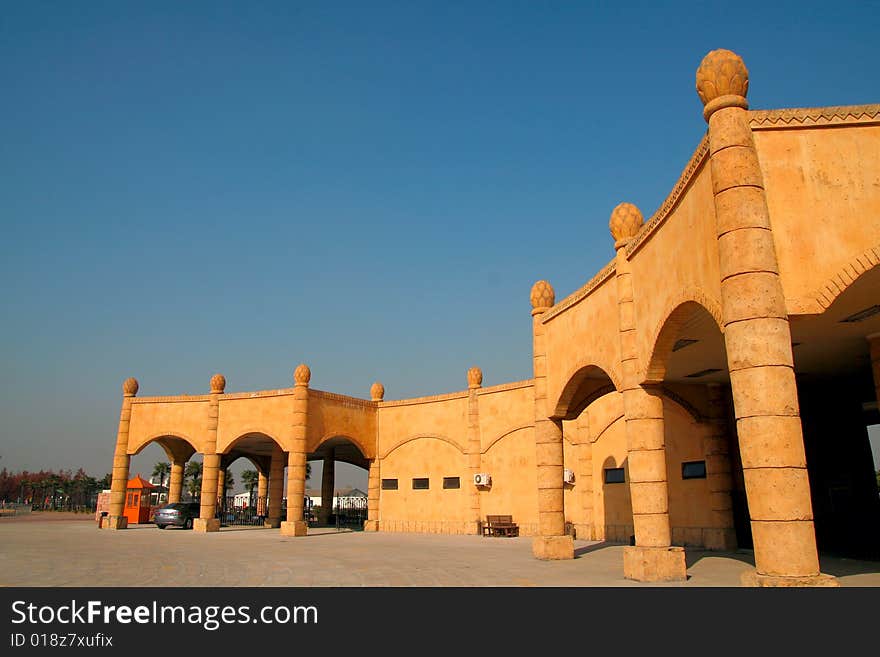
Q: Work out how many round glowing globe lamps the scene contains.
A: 0